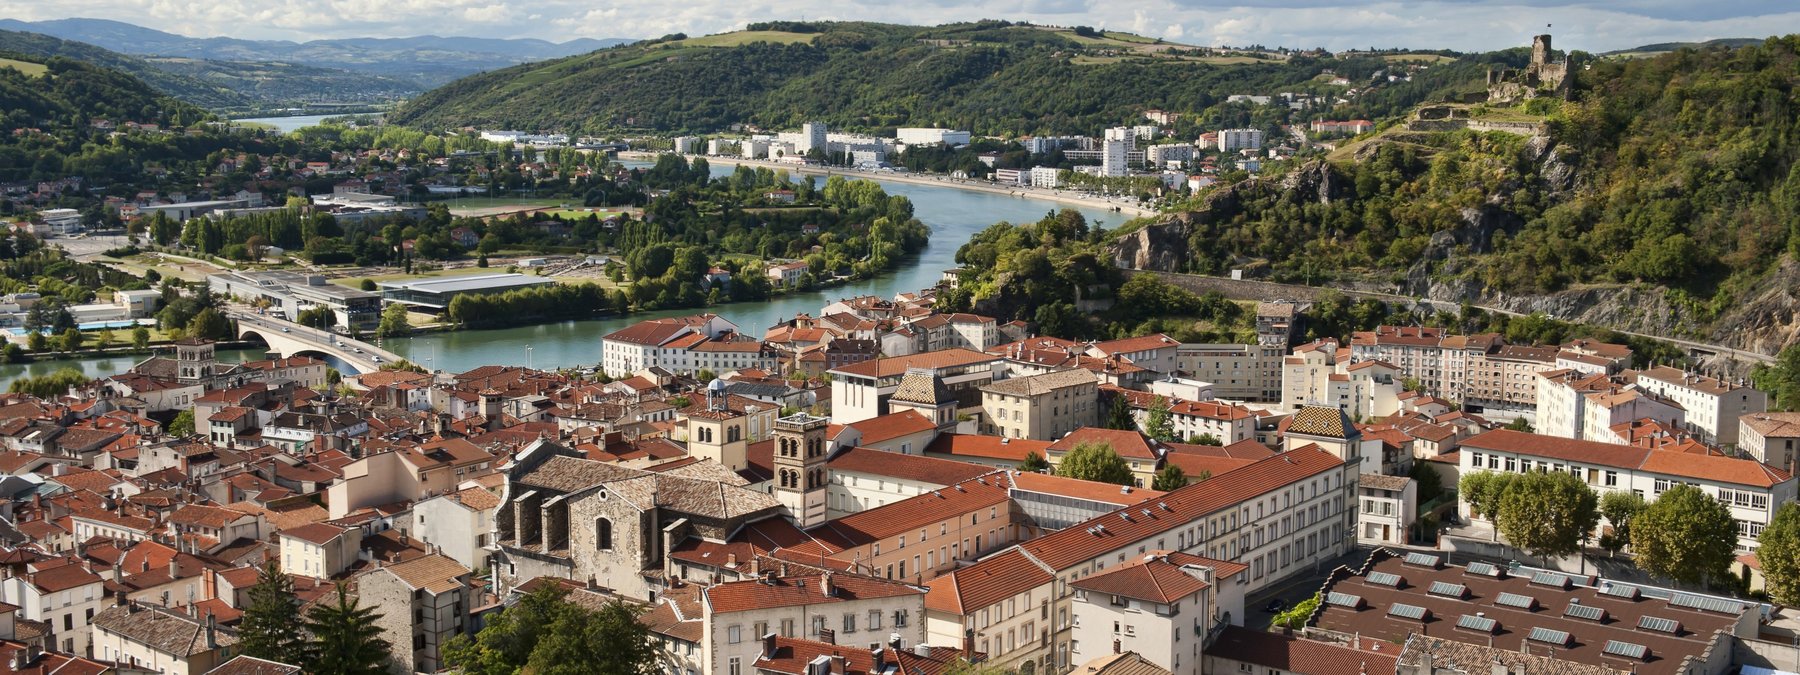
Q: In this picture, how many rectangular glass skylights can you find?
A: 15